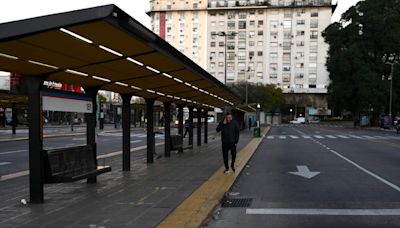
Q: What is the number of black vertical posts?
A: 9